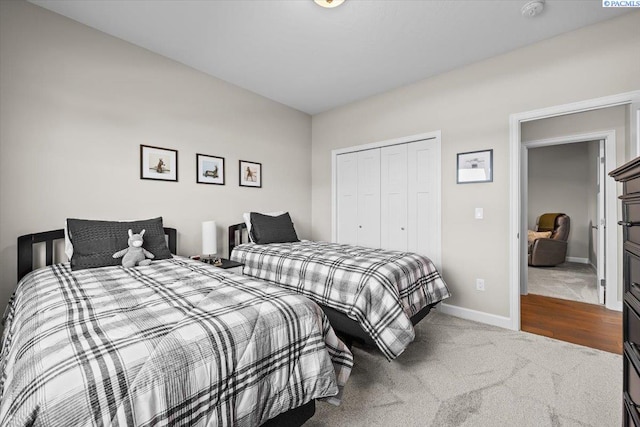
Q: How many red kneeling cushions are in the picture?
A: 0